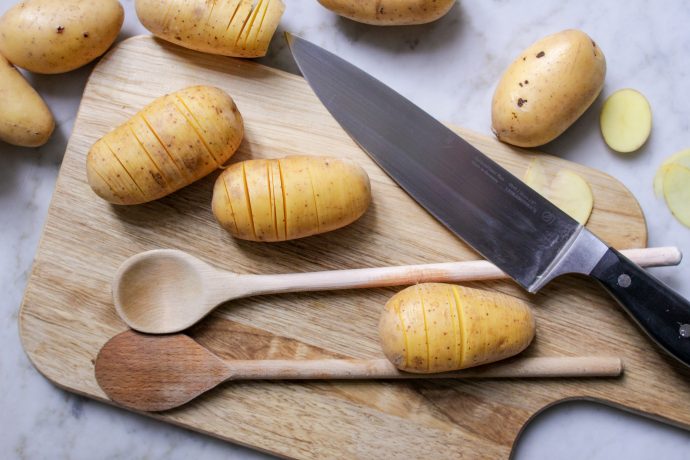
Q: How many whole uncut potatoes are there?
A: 4